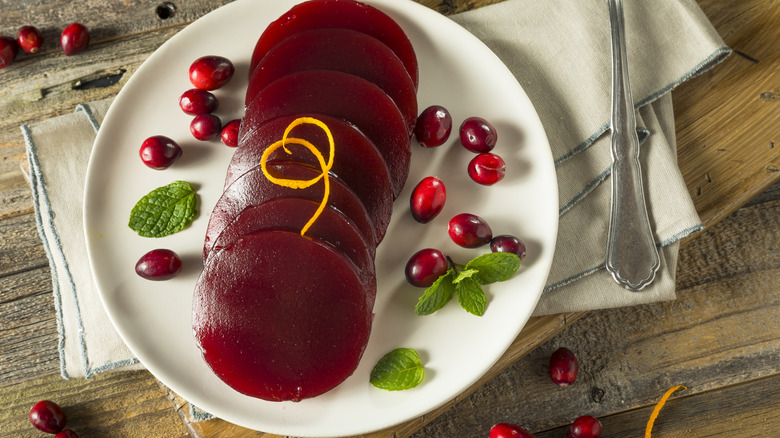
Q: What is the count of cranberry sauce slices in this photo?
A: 7